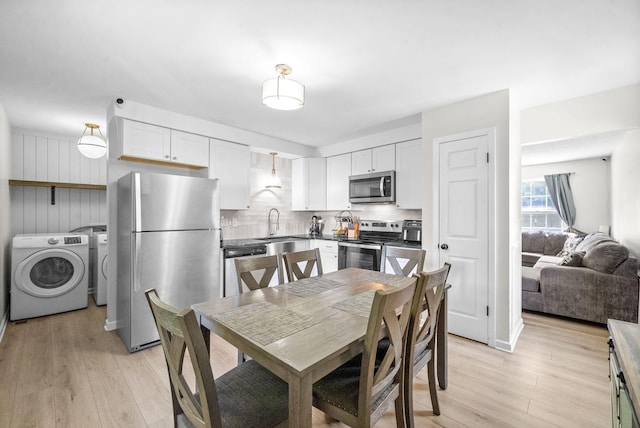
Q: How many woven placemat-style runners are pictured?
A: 4